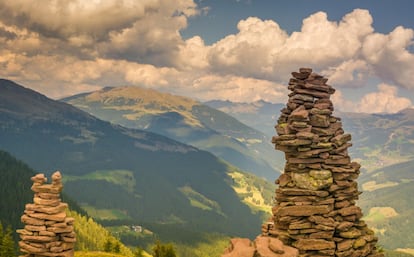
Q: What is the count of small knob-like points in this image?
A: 2